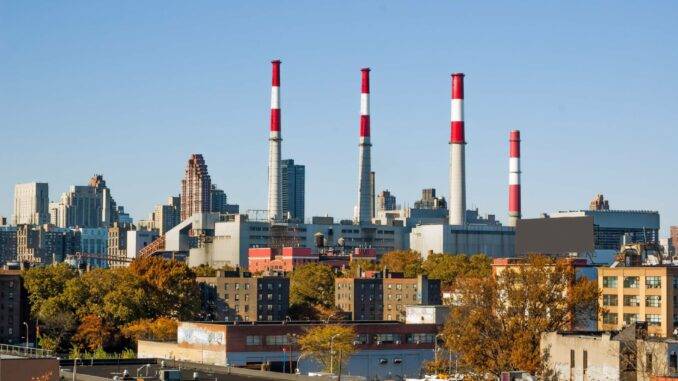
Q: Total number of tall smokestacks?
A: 4